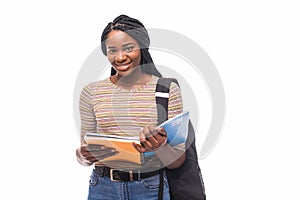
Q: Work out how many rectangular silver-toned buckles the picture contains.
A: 1